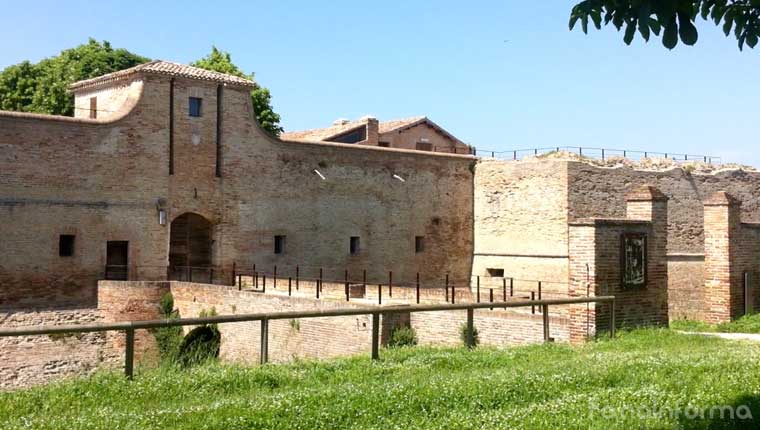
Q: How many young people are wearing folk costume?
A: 0